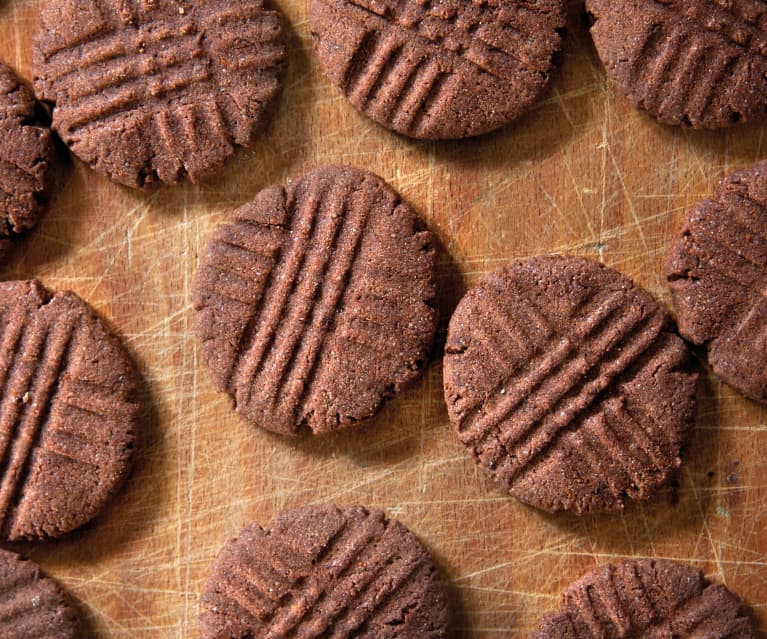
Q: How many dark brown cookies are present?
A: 11